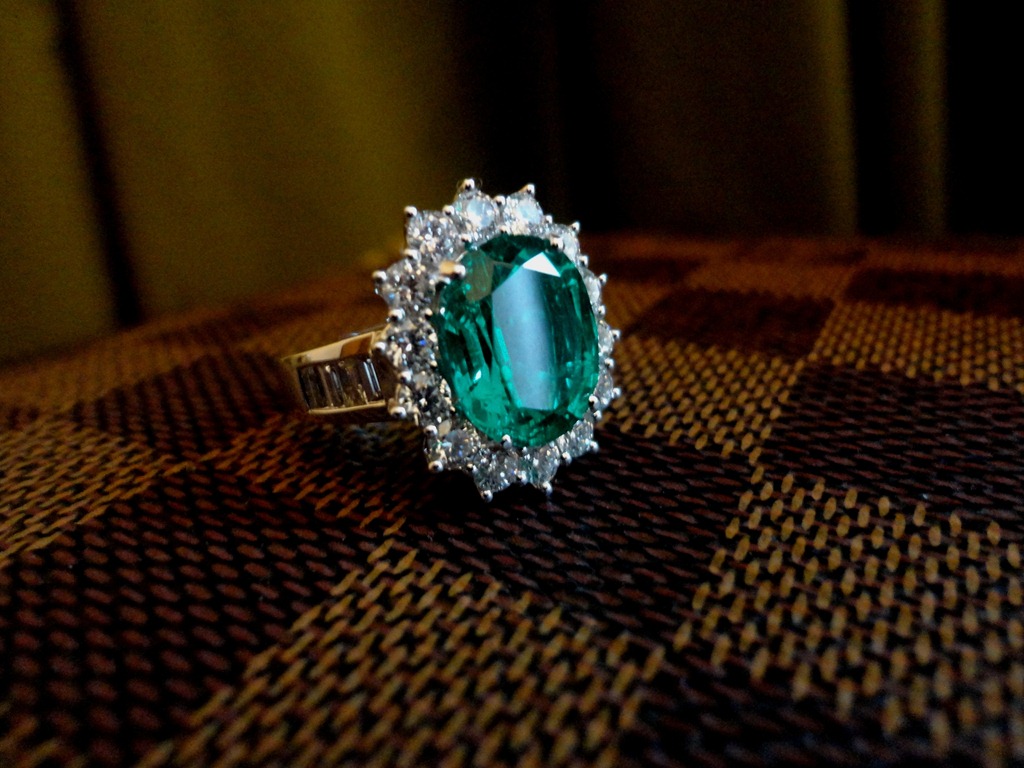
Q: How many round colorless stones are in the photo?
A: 14